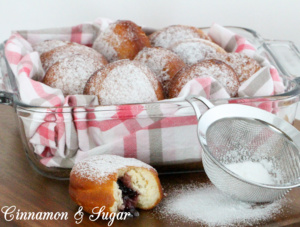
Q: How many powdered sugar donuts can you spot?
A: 11